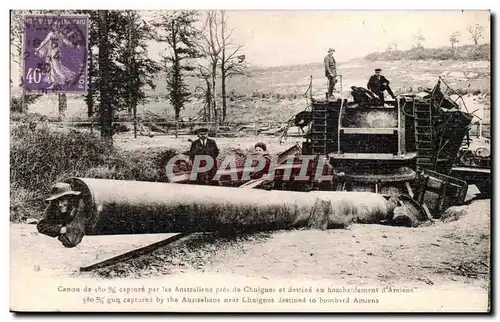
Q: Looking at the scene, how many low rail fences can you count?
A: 1